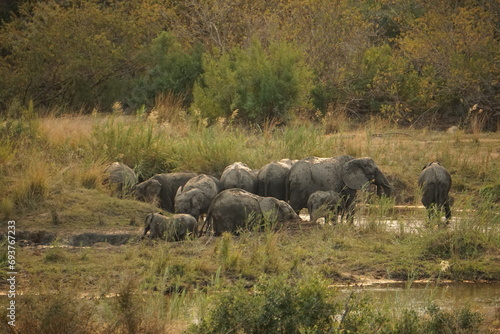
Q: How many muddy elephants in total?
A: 10